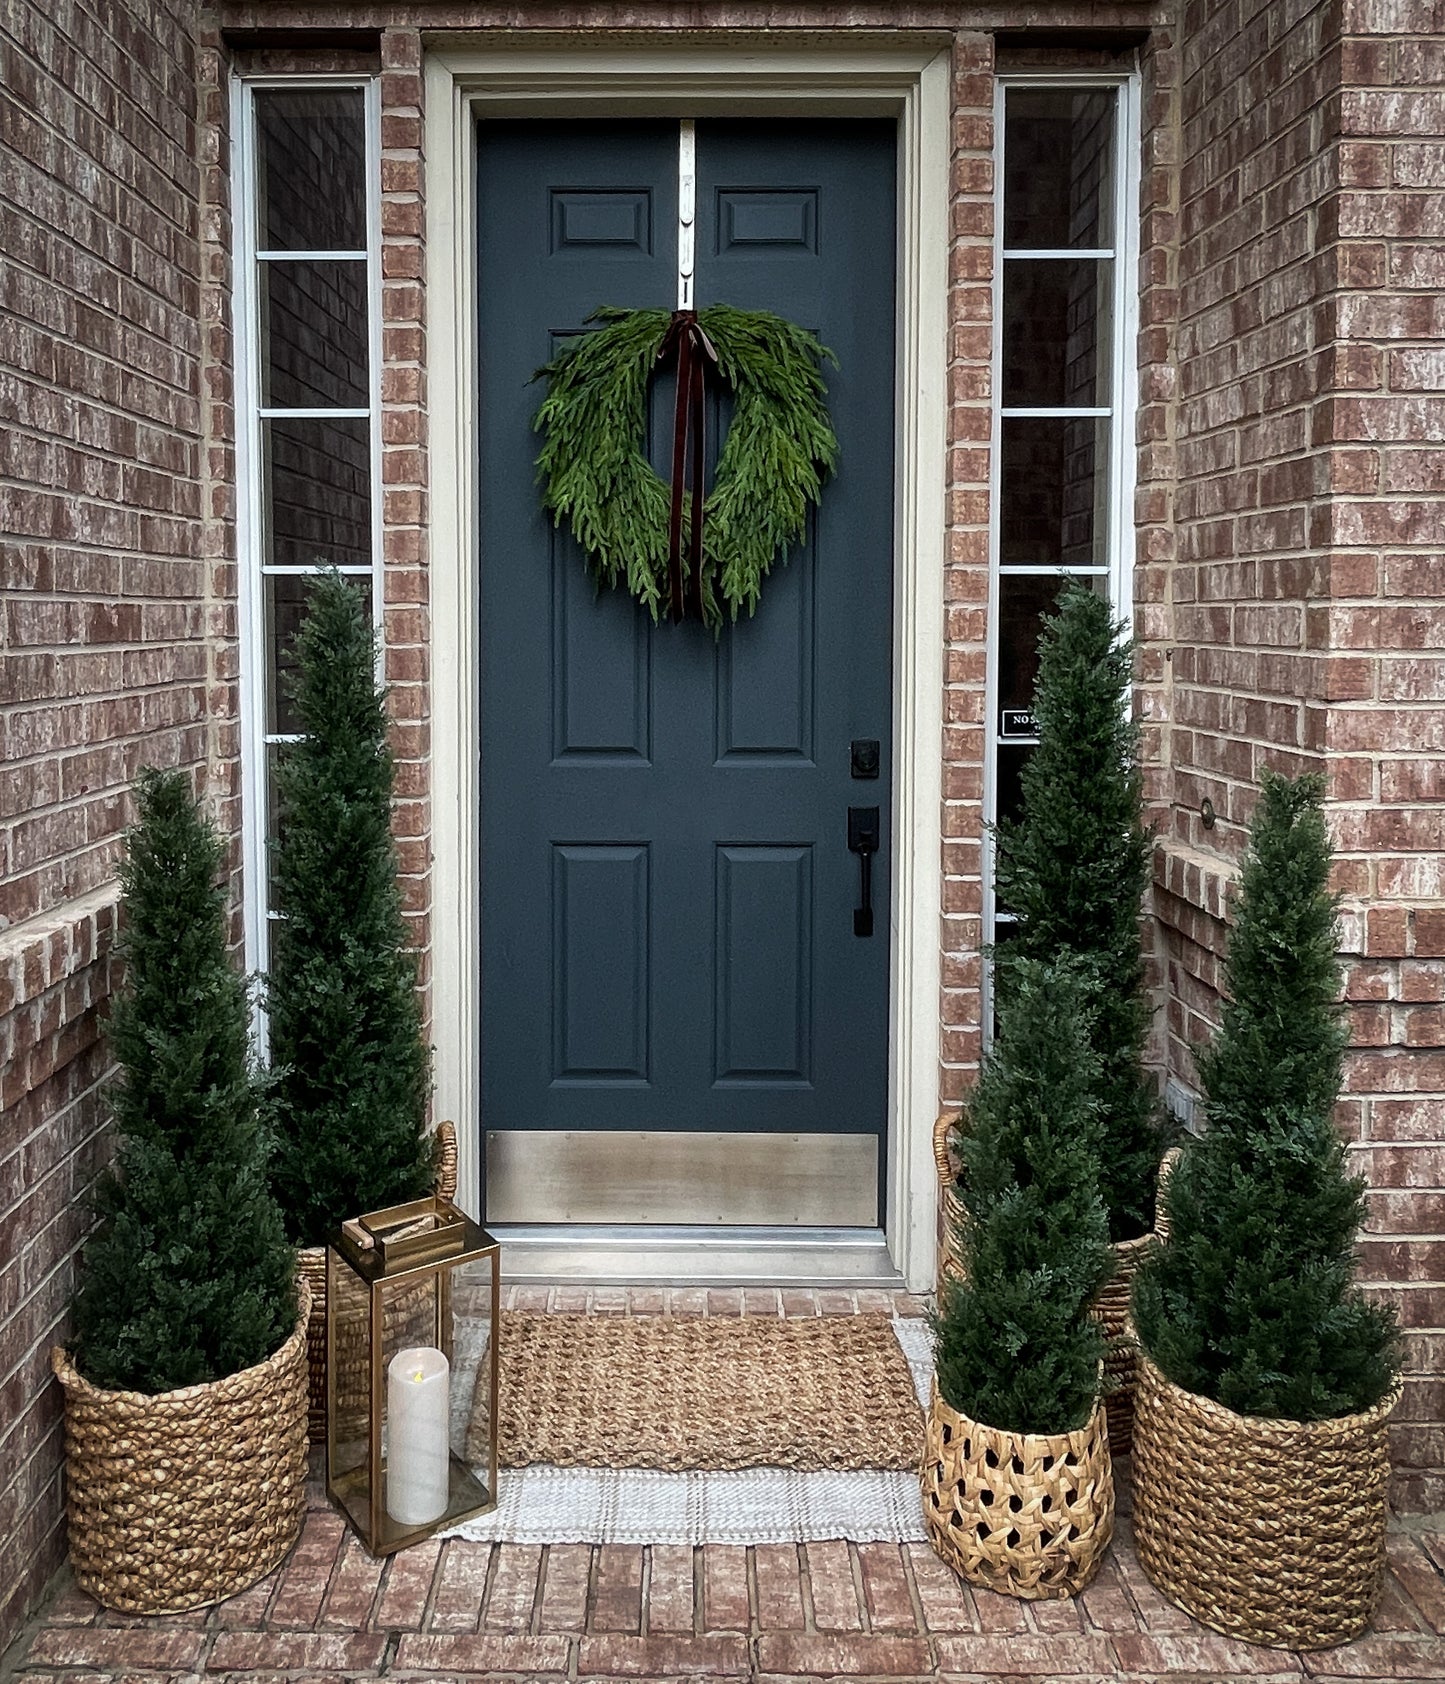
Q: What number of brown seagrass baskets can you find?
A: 5